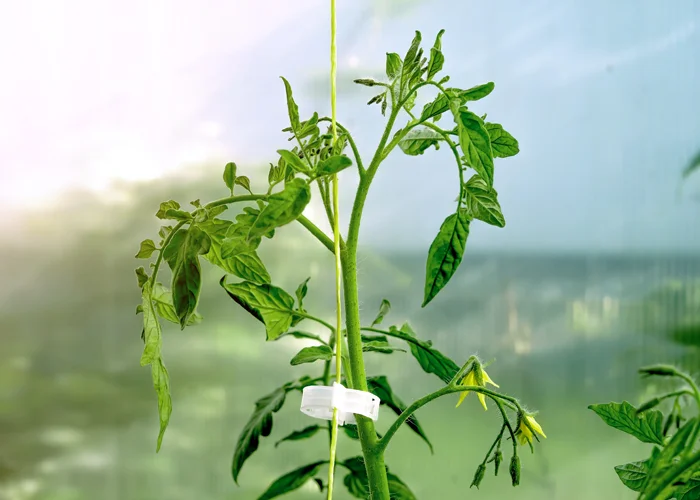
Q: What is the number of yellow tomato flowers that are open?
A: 2